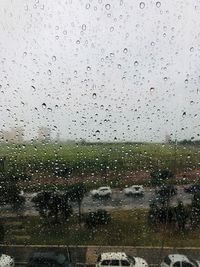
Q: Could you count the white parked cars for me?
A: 3